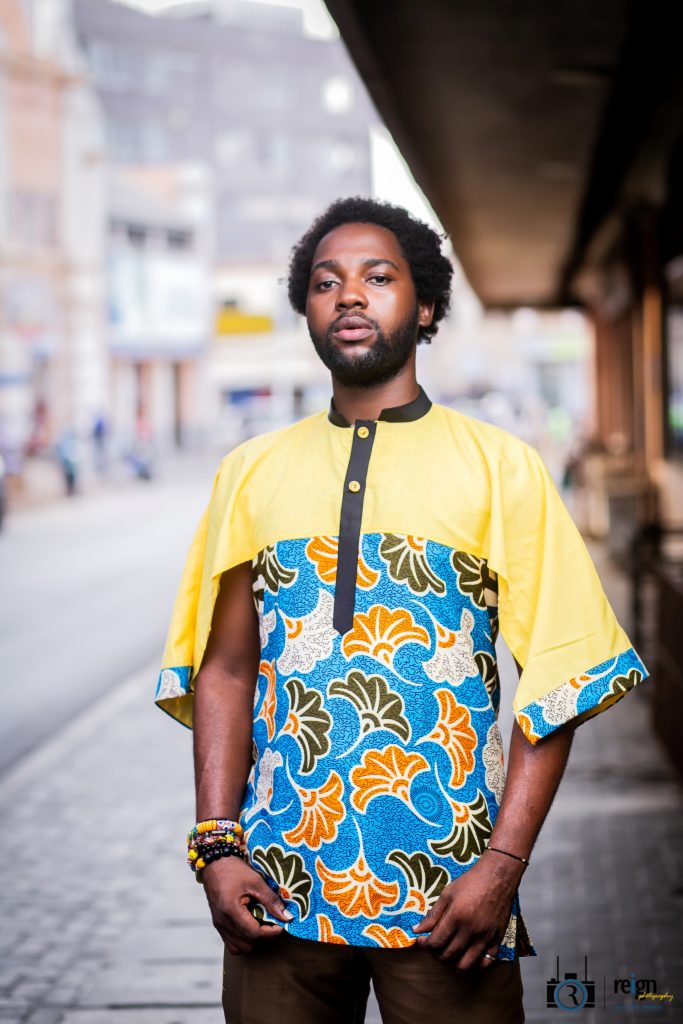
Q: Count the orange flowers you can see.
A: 10